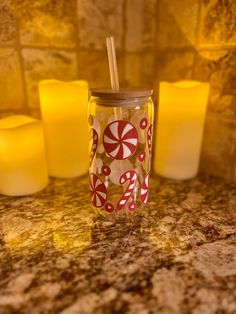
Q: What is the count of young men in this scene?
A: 0